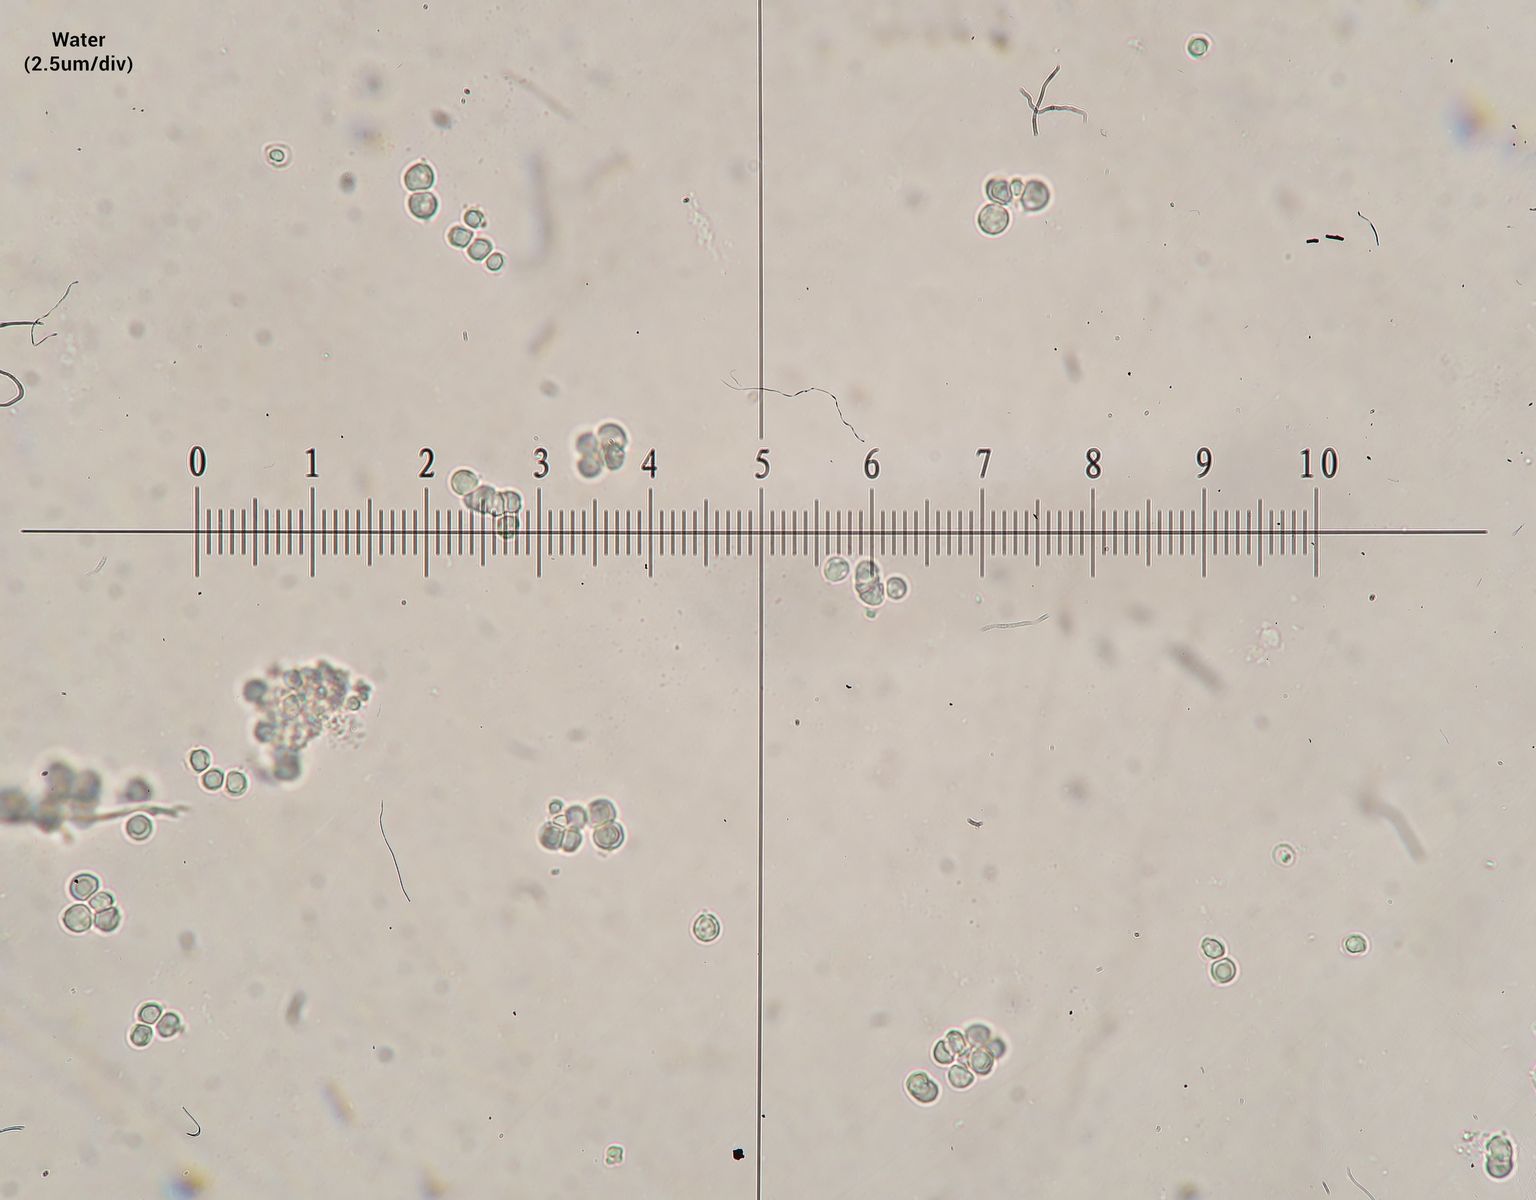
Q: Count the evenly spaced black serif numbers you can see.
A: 11